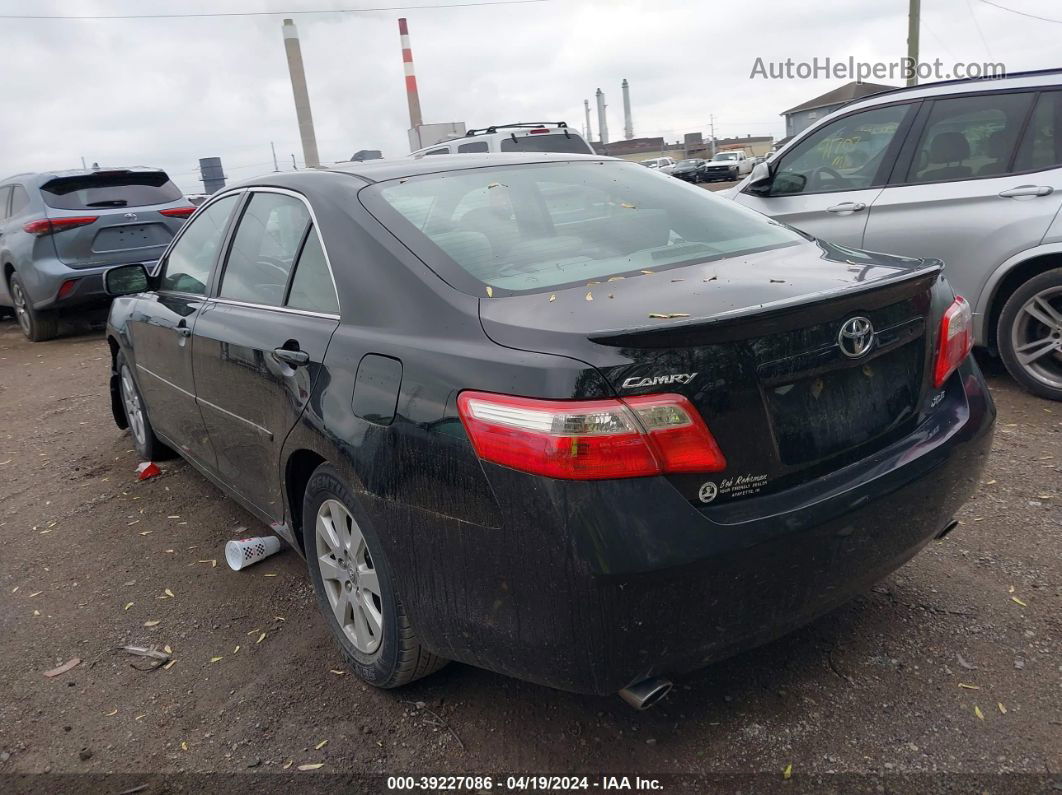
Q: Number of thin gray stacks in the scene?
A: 3